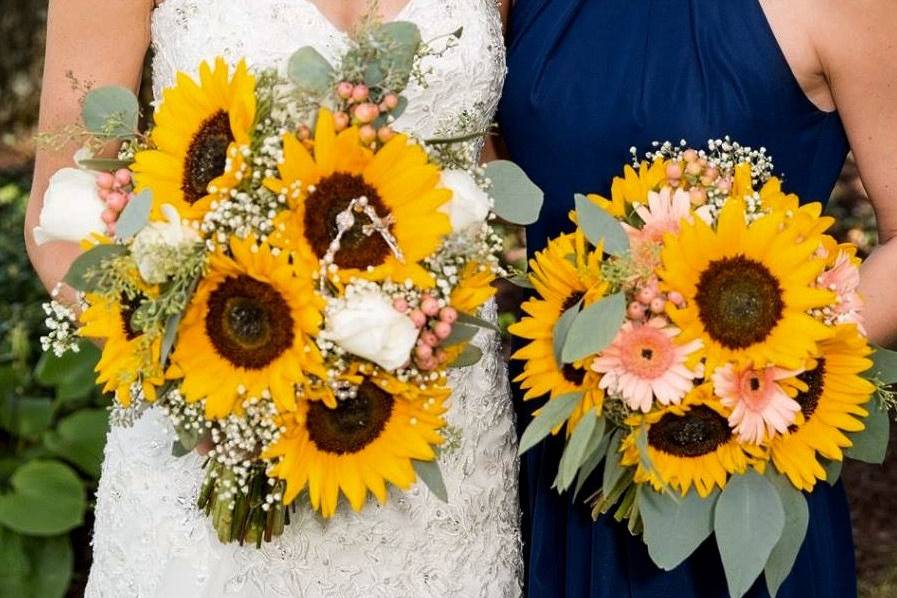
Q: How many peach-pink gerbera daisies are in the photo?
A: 4